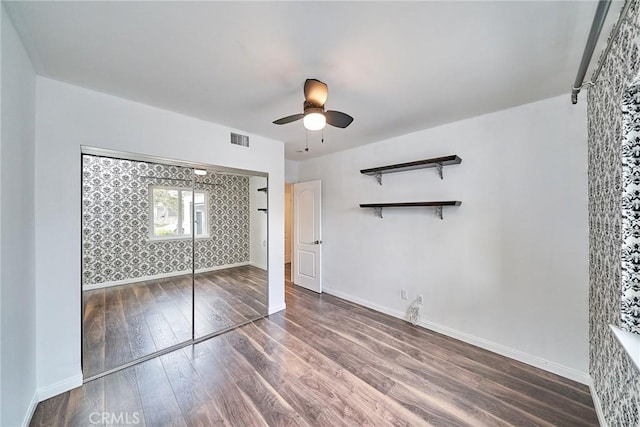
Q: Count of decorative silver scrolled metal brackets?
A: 4